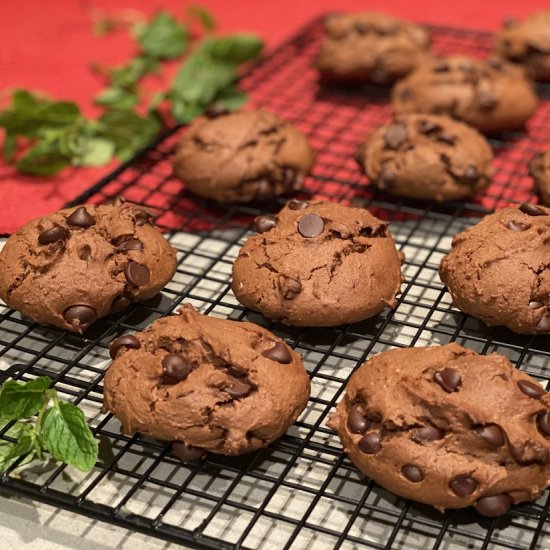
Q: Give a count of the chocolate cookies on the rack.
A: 11